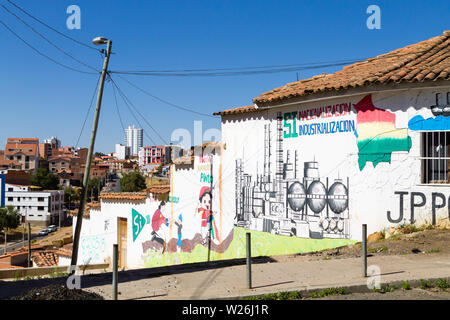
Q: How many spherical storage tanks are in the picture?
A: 3